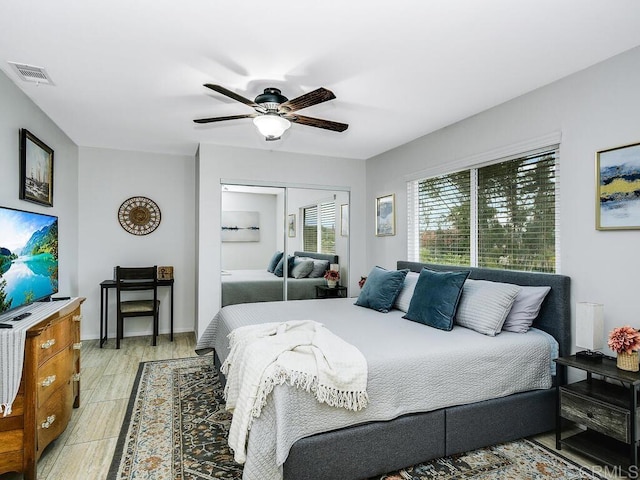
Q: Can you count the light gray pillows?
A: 3